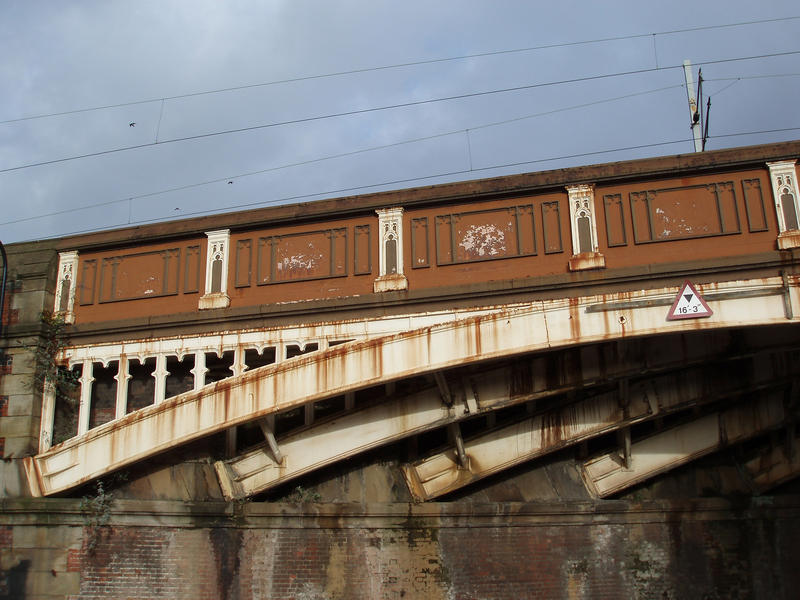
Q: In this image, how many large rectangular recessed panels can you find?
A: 4